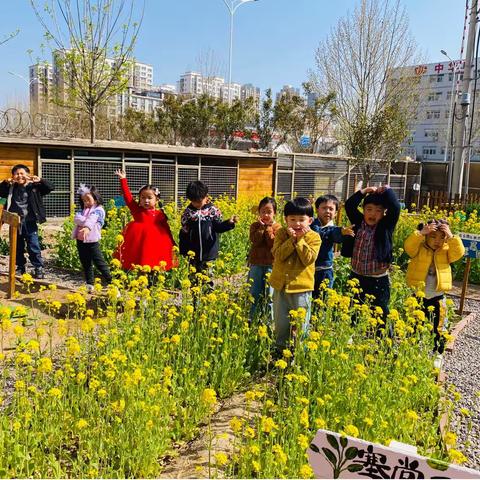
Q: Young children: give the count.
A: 9